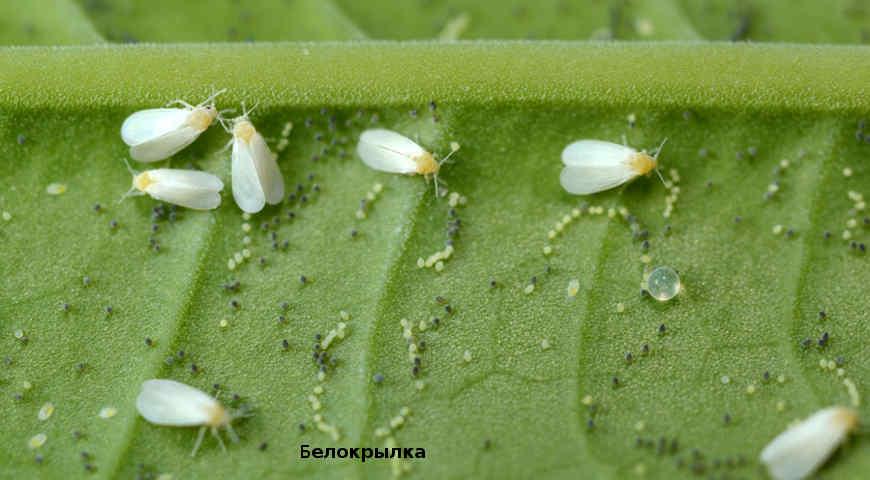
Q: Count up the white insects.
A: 7